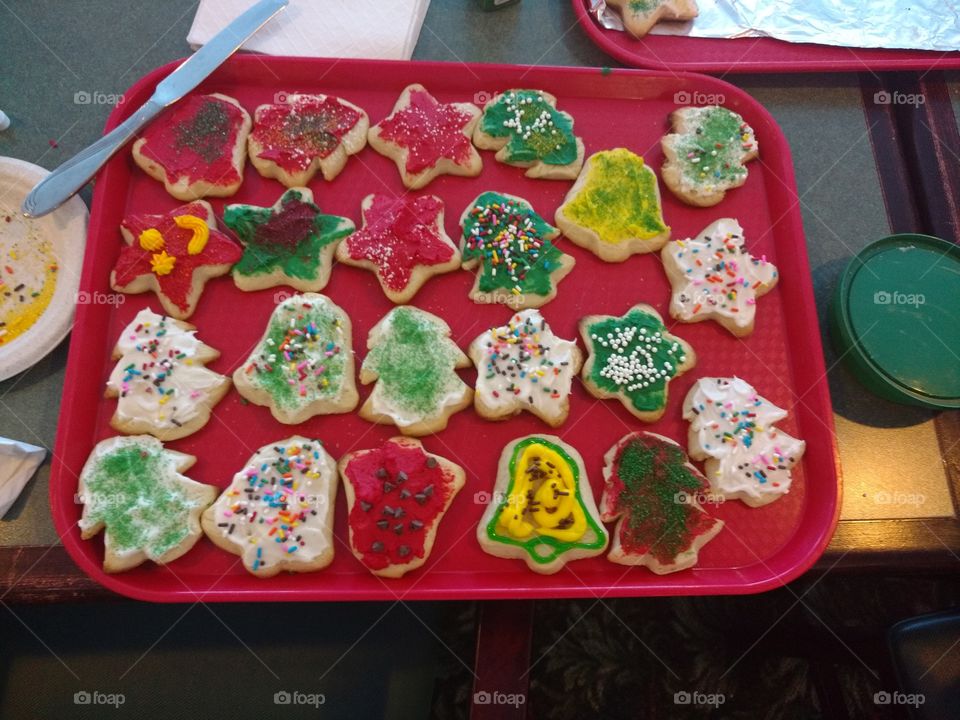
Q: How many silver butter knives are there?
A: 1